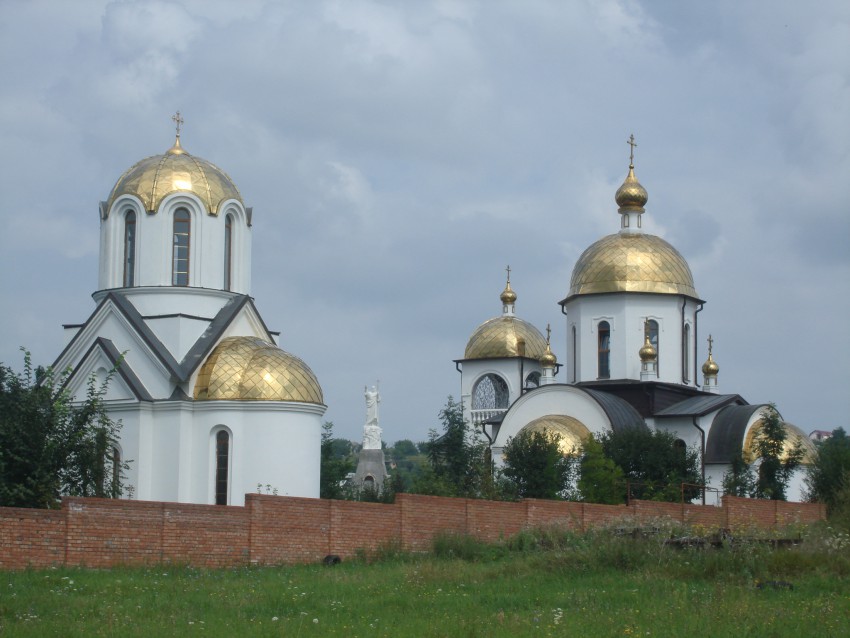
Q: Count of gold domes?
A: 11